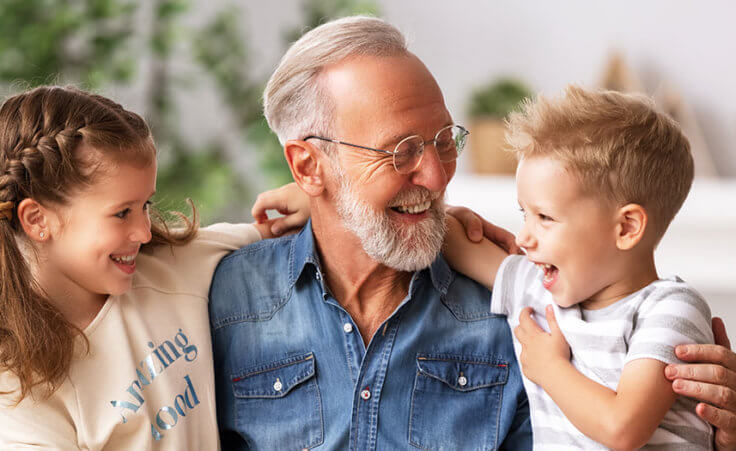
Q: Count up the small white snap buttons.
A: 4